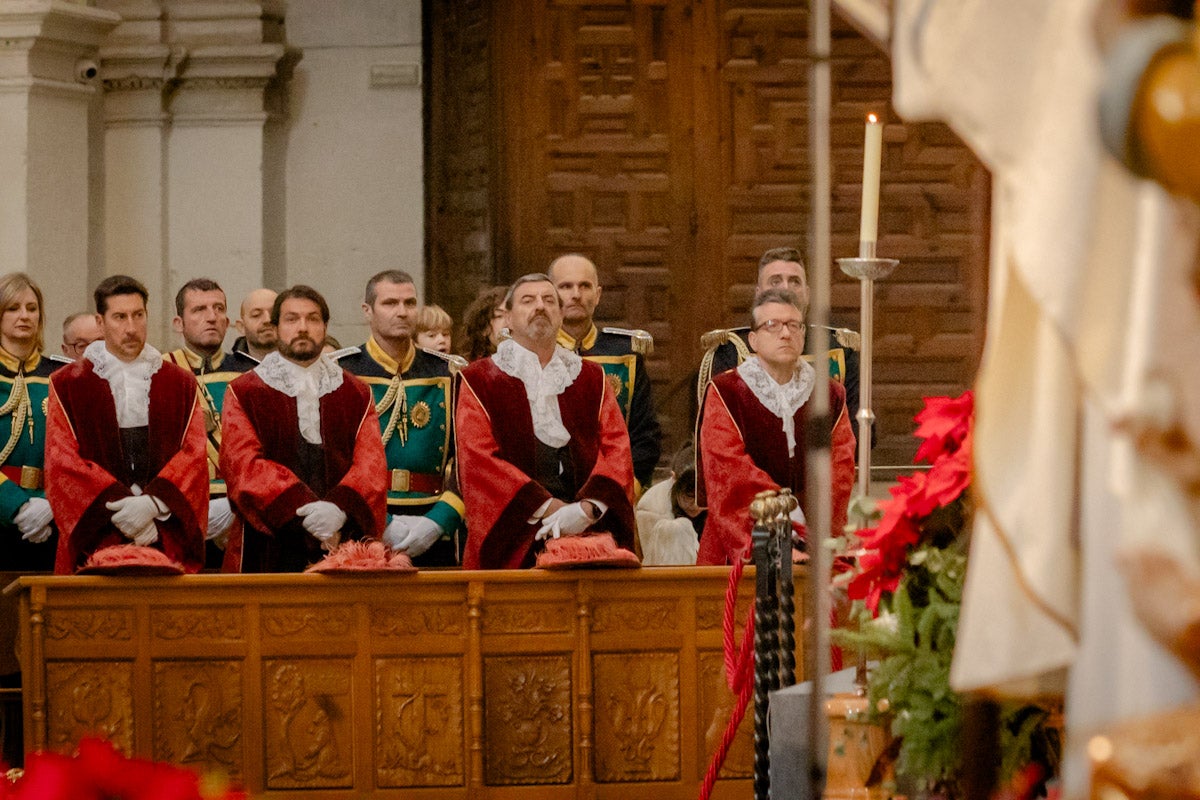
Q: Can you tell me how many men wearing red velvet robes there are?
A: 4